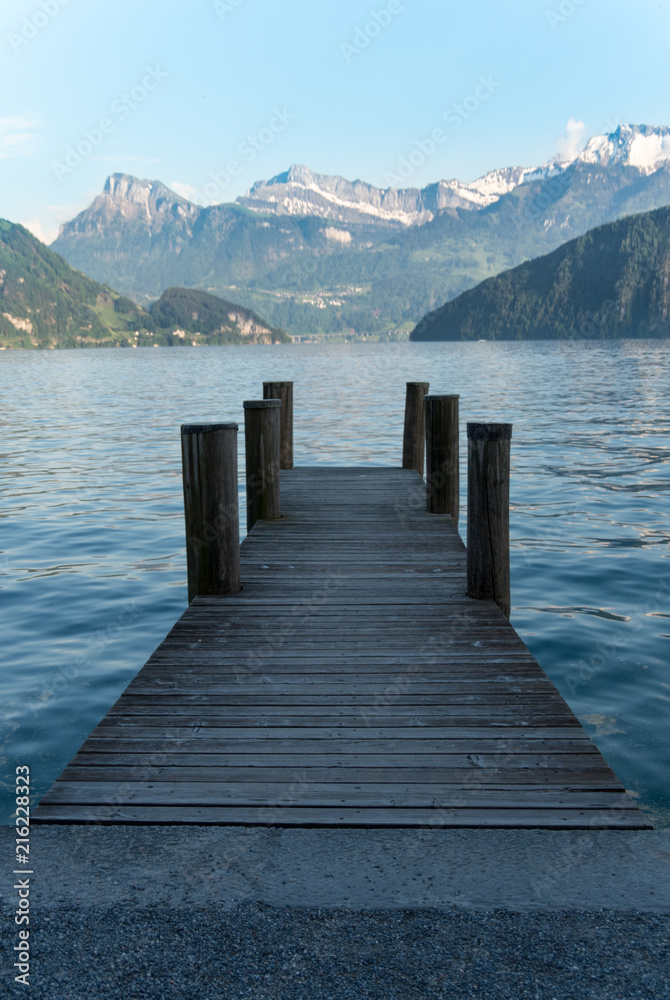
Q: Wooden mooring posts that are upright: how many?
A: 6